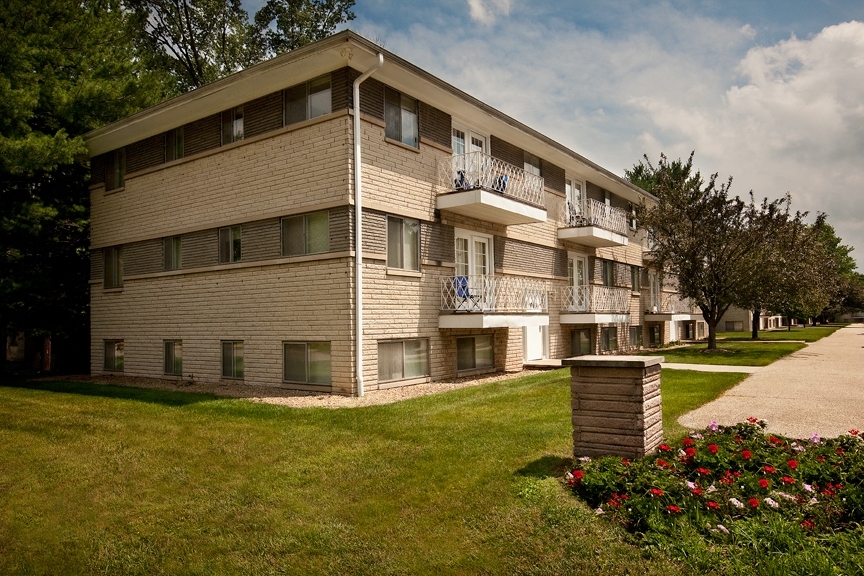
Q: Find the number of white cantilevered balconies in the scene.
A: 6